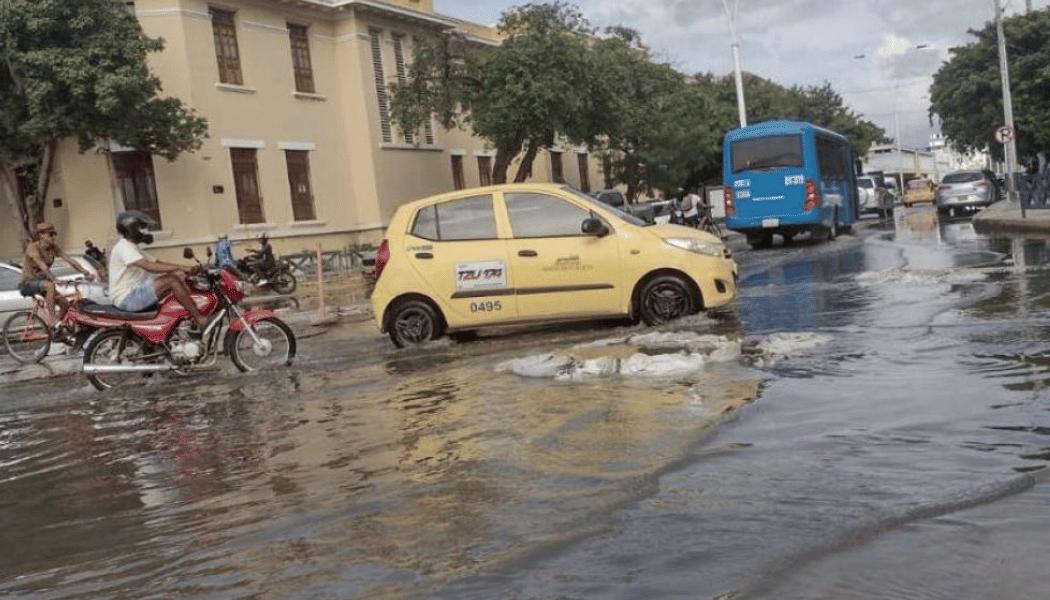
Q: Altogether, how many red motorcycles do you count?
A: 1